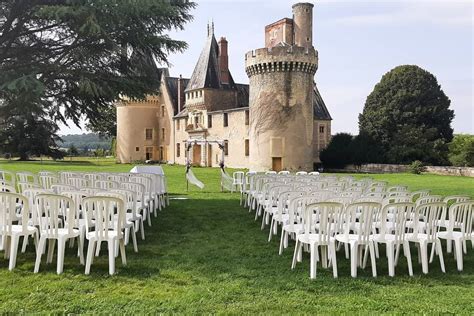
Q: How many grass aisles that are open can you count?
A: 1